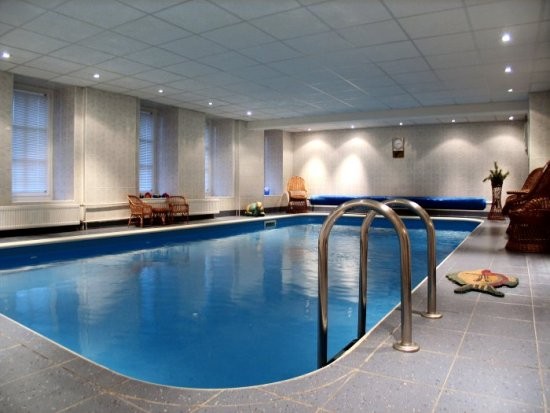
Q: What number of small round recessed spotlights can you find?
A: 13